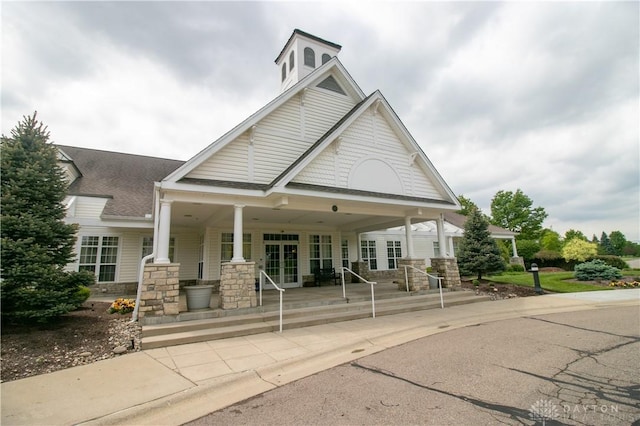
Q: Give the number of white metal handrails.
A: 3